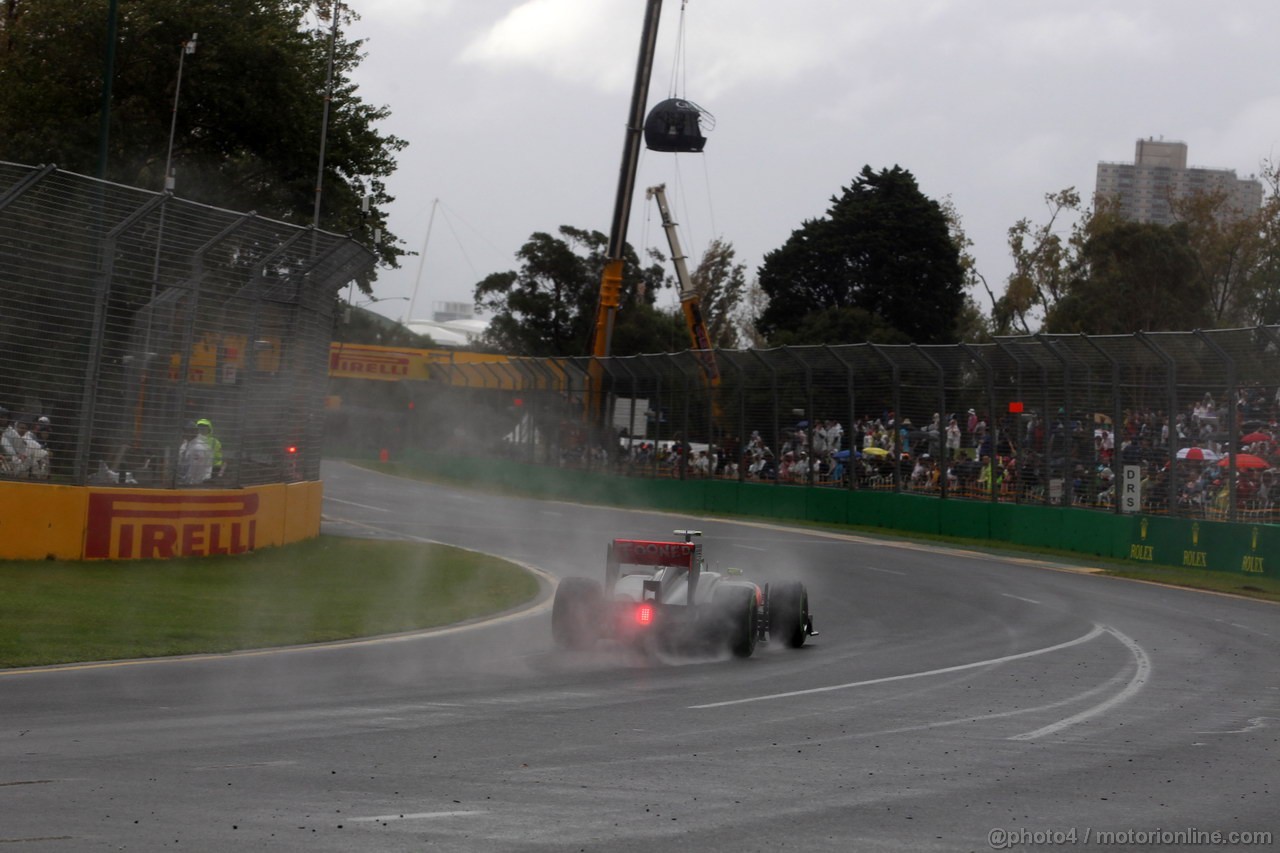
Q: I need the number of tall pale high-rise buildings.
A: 1